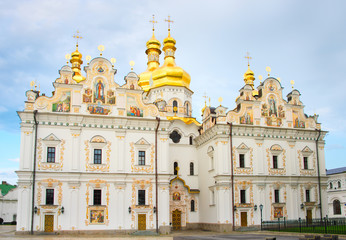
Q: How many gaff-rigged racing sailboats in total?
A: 0